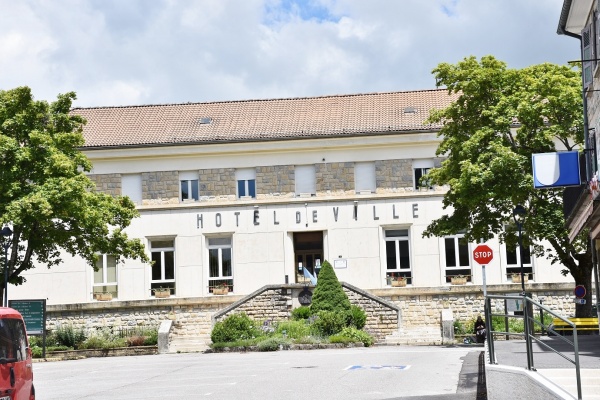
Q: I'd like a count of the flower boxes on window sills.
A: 6